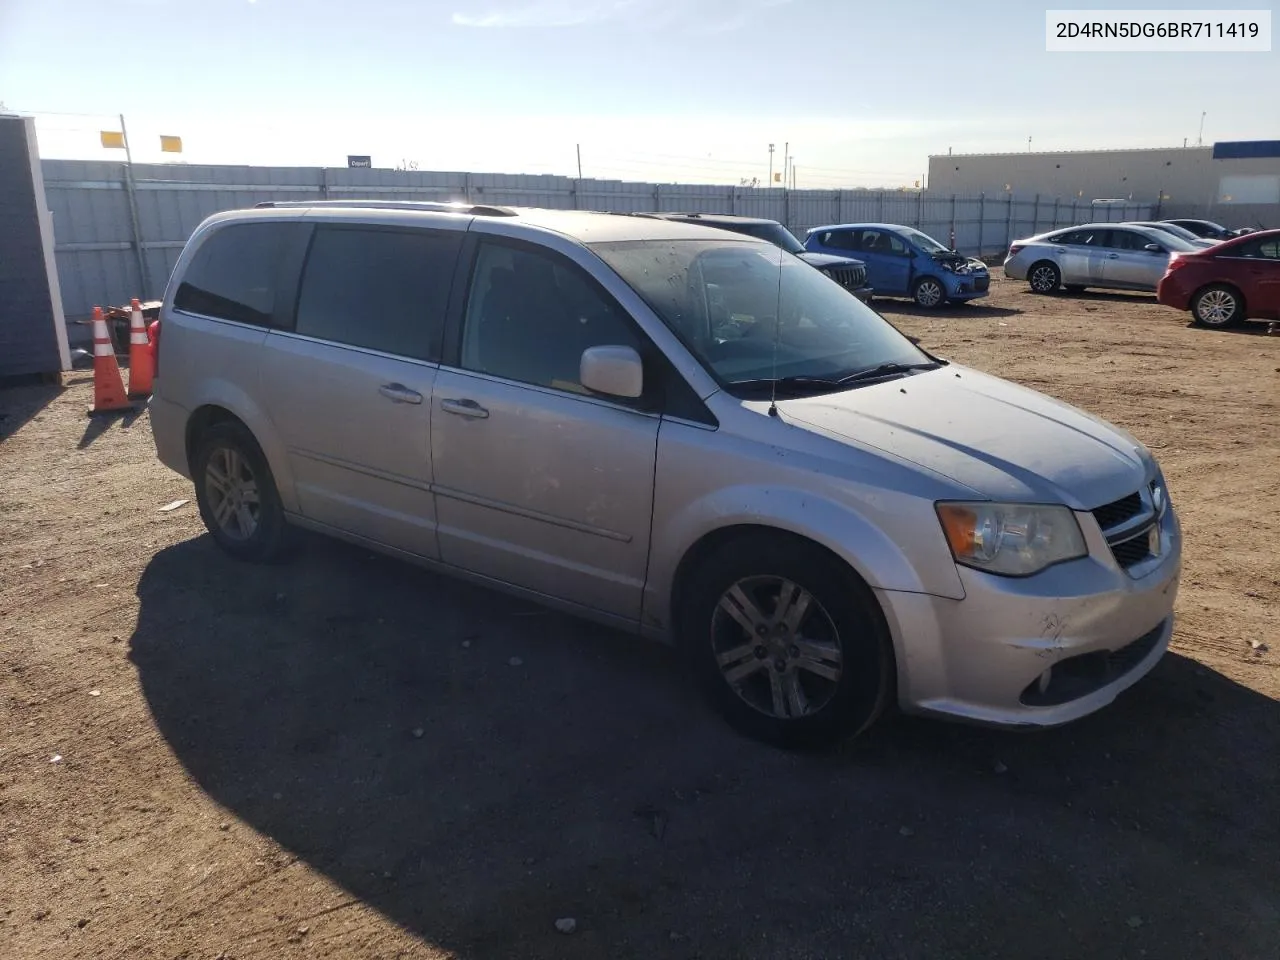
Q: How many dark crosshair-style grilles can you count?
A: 1